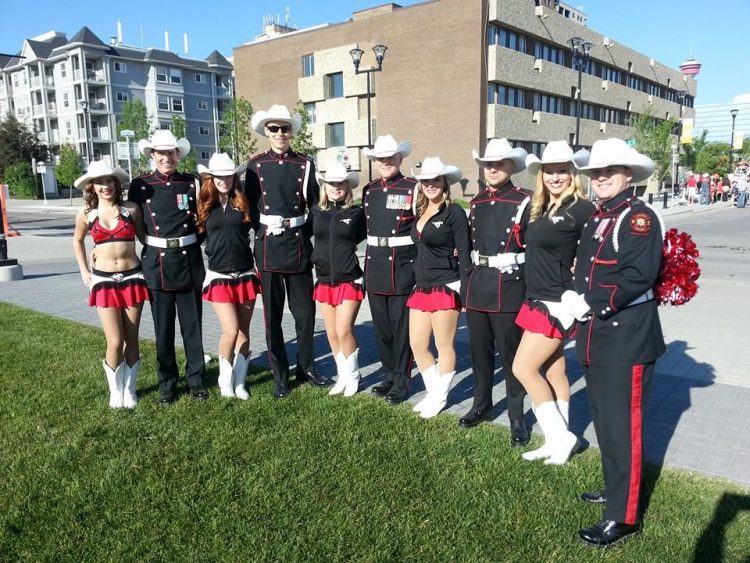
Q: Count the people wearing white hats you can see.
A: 10